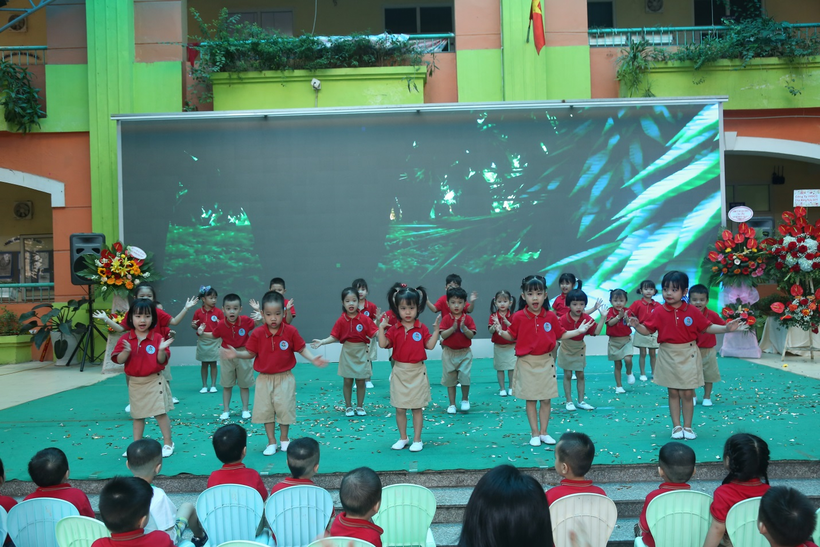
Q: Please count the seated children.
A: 11